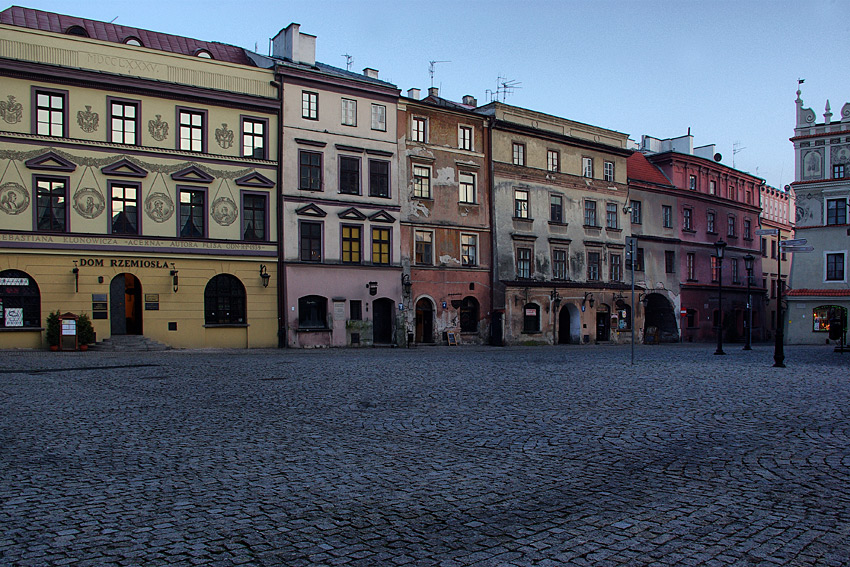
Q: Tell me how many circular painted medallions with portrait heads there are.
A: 4